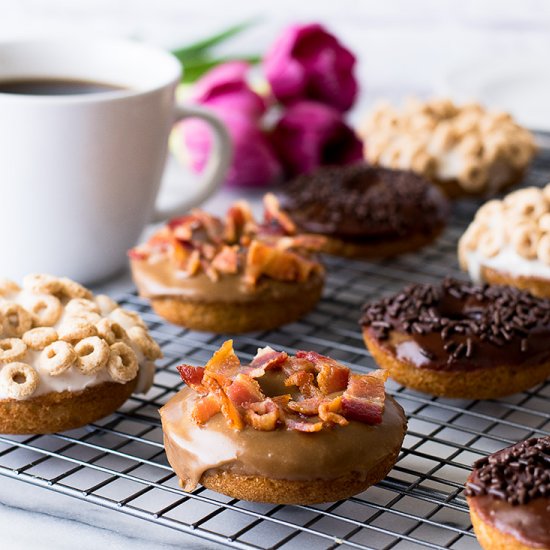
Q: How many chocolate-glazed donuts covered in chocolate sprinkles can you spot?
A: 3